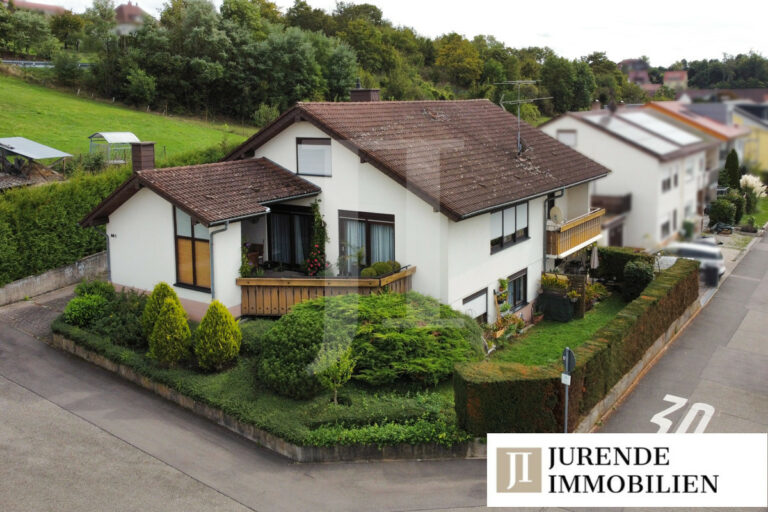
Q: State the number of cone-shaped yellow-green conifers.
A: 3